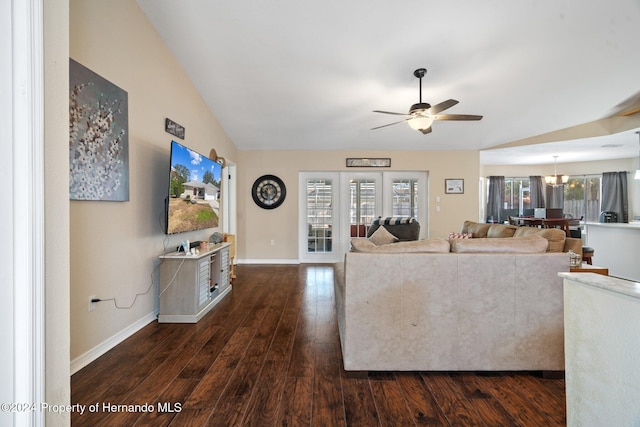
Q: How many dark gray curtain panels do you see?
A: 4